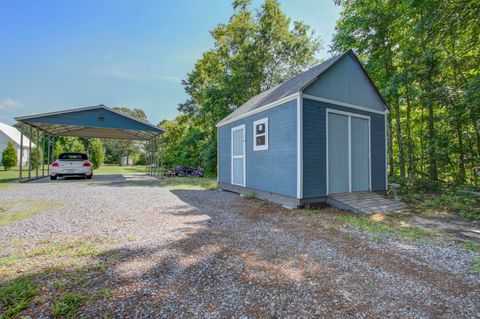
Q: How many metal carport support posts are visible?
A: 12